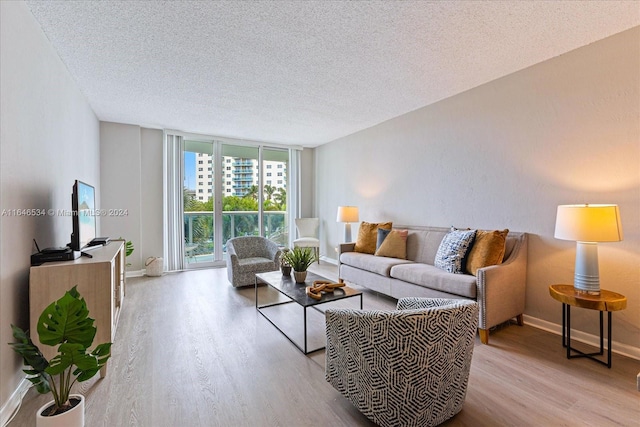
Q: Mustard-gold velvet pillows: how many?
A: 2